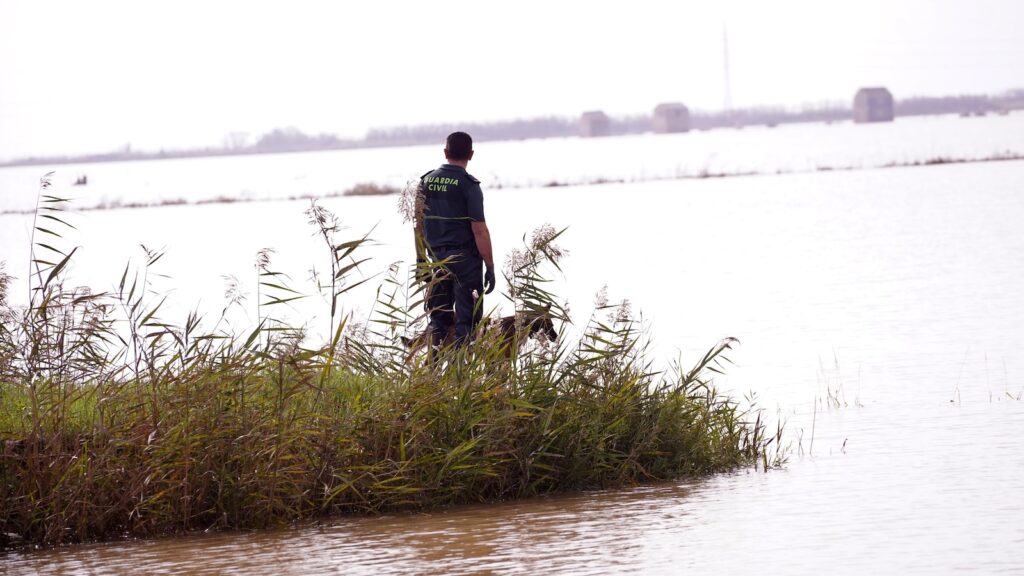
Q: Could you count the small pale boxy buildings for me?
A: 3